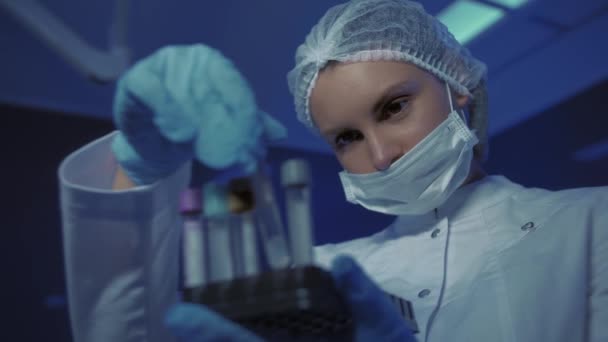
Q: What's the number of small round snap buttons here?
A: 3